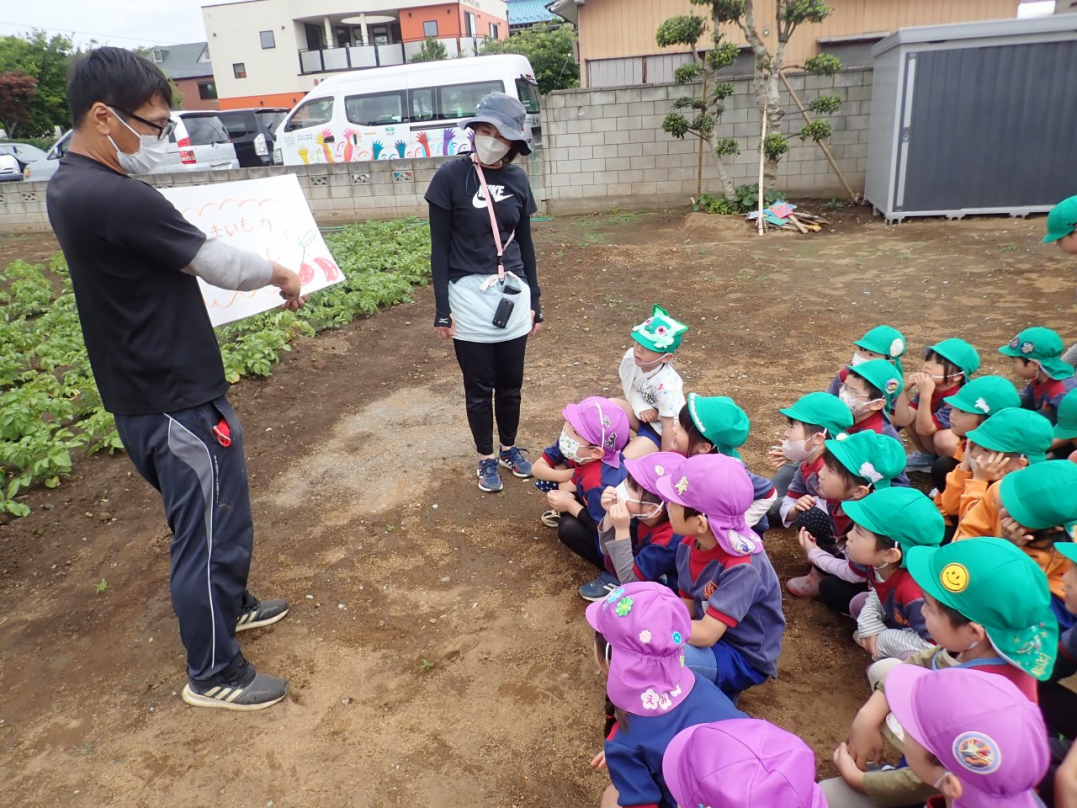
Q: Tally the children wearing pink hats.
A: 6